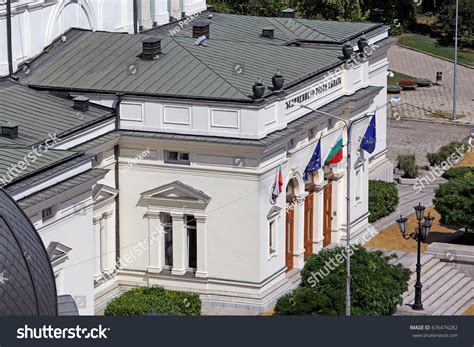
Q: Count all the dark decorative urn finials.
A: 4